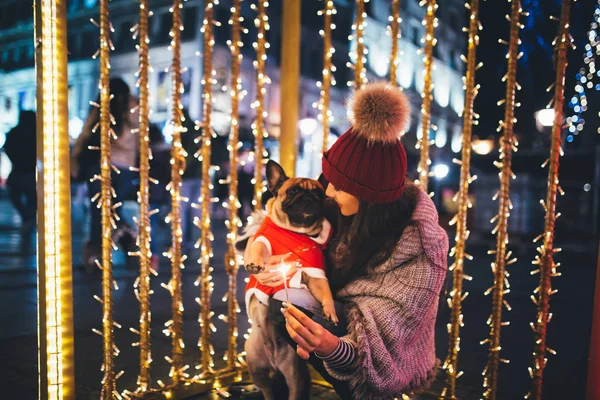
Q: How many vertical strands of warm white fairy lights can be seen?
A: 13